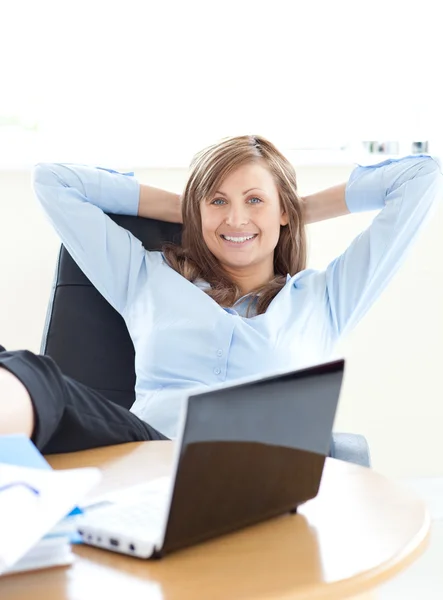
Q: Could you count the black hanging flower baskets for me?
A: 0